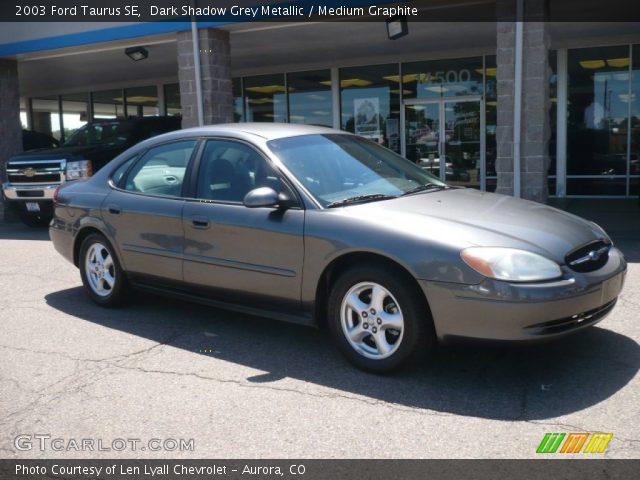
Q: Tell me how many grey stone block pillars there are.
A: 3